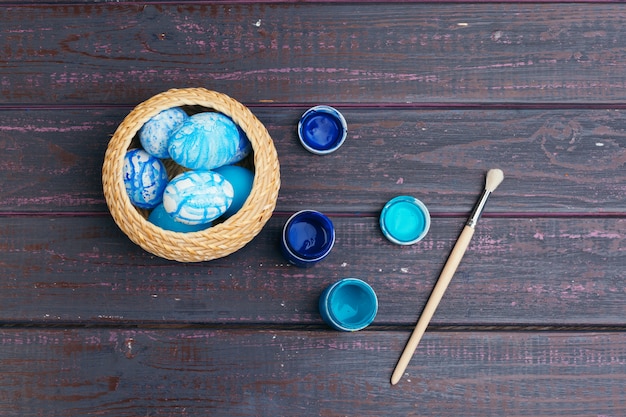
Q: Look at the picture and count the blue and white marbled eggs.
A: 4